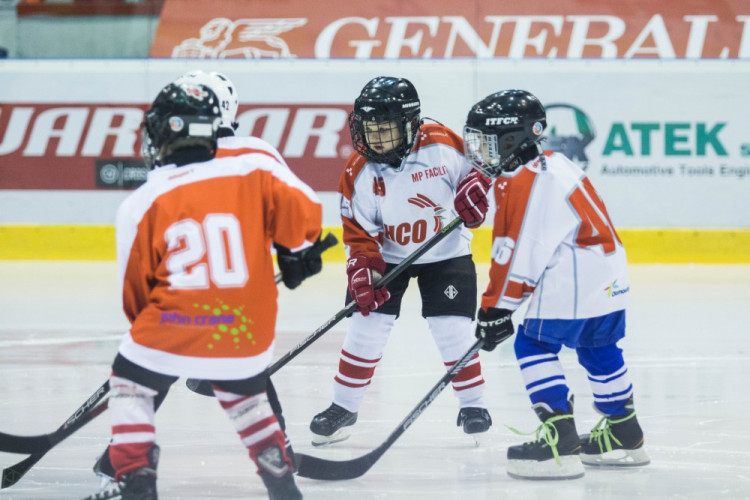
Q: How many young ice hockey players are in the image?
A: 4